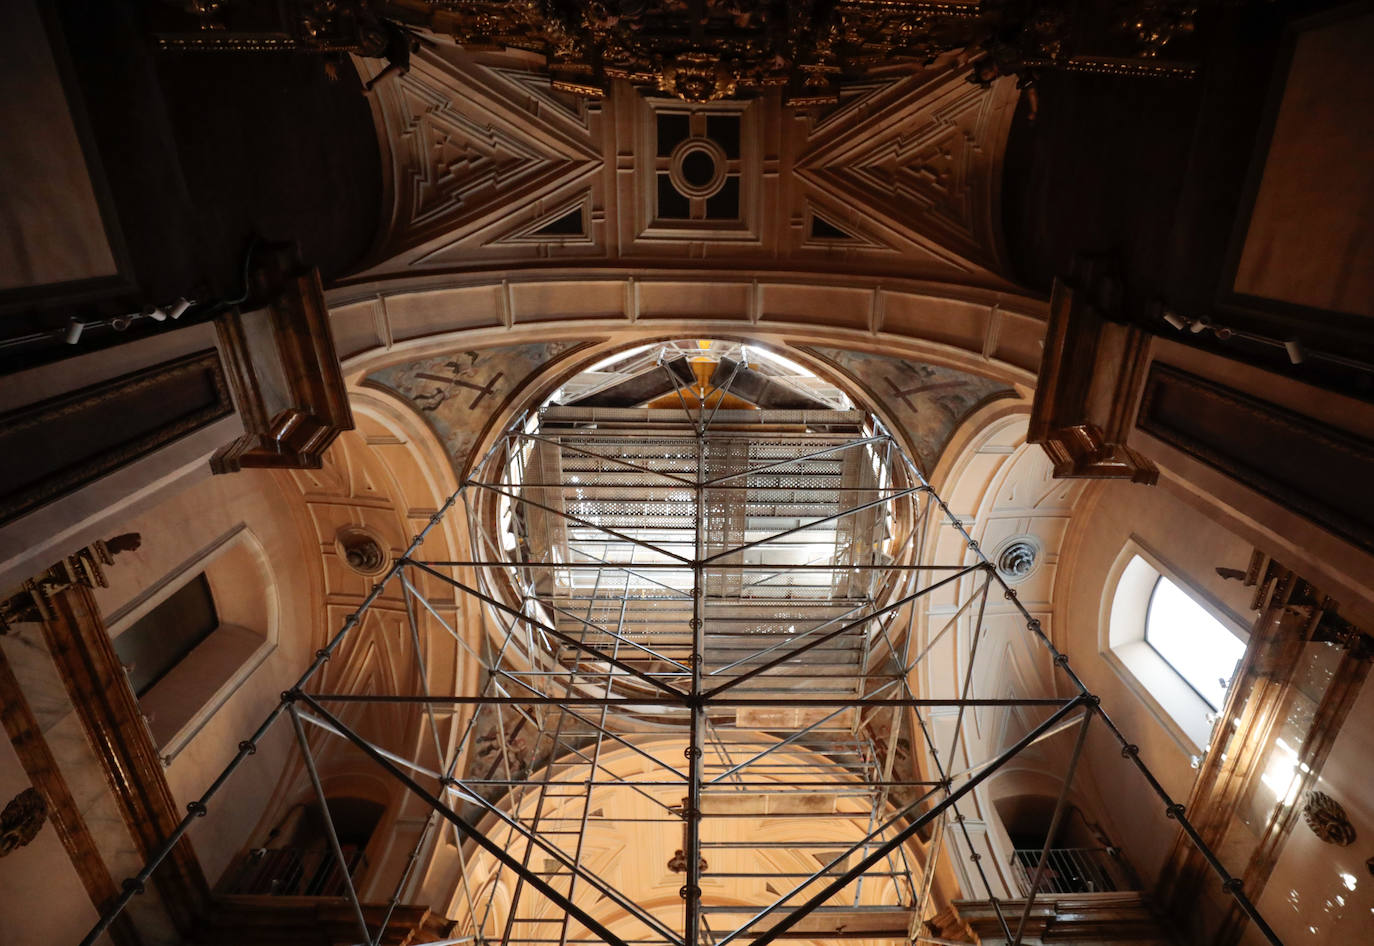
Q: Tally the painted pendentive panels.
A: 4